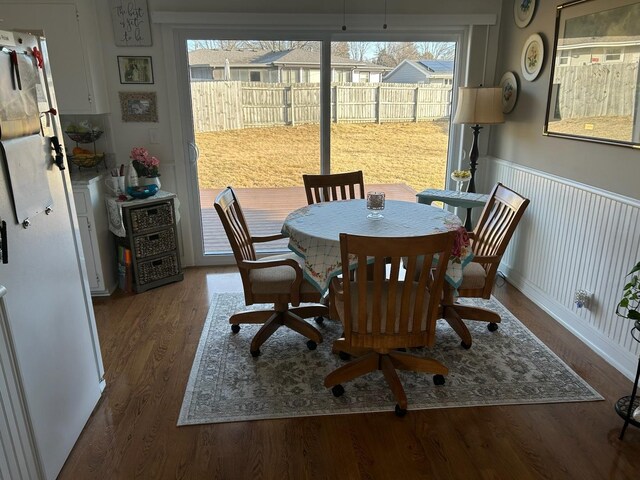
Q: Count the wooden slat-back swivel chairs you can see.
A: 4